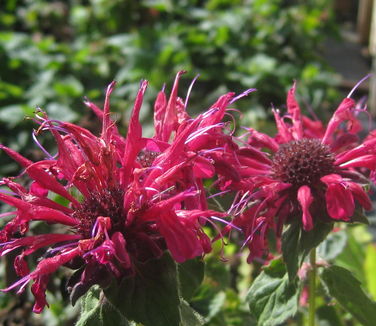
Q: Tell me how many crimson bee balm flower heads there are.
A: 3